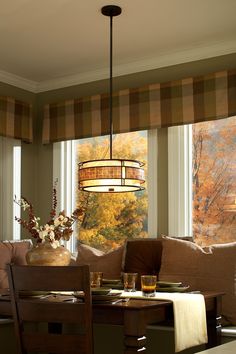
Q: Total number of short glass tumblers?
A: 3